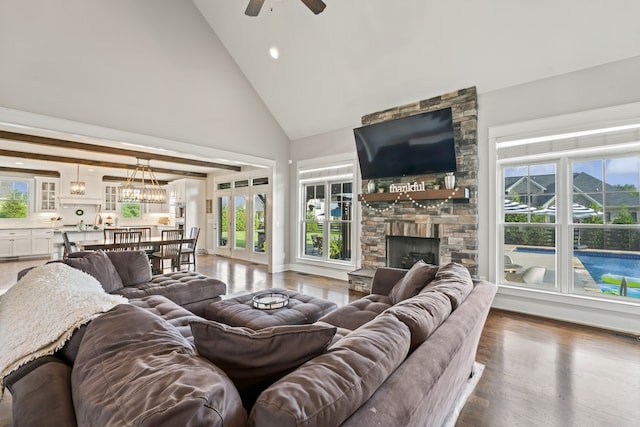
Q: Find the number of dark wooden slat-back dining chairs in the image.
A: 6